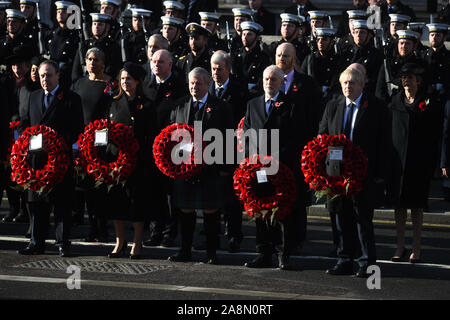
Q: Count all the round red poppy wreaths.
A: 5